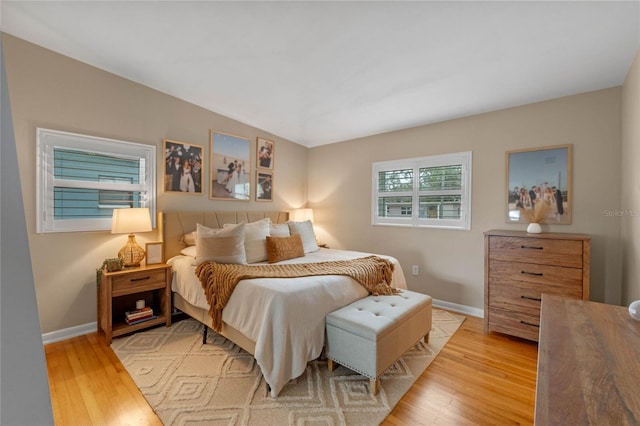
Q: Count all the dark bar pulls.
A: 5